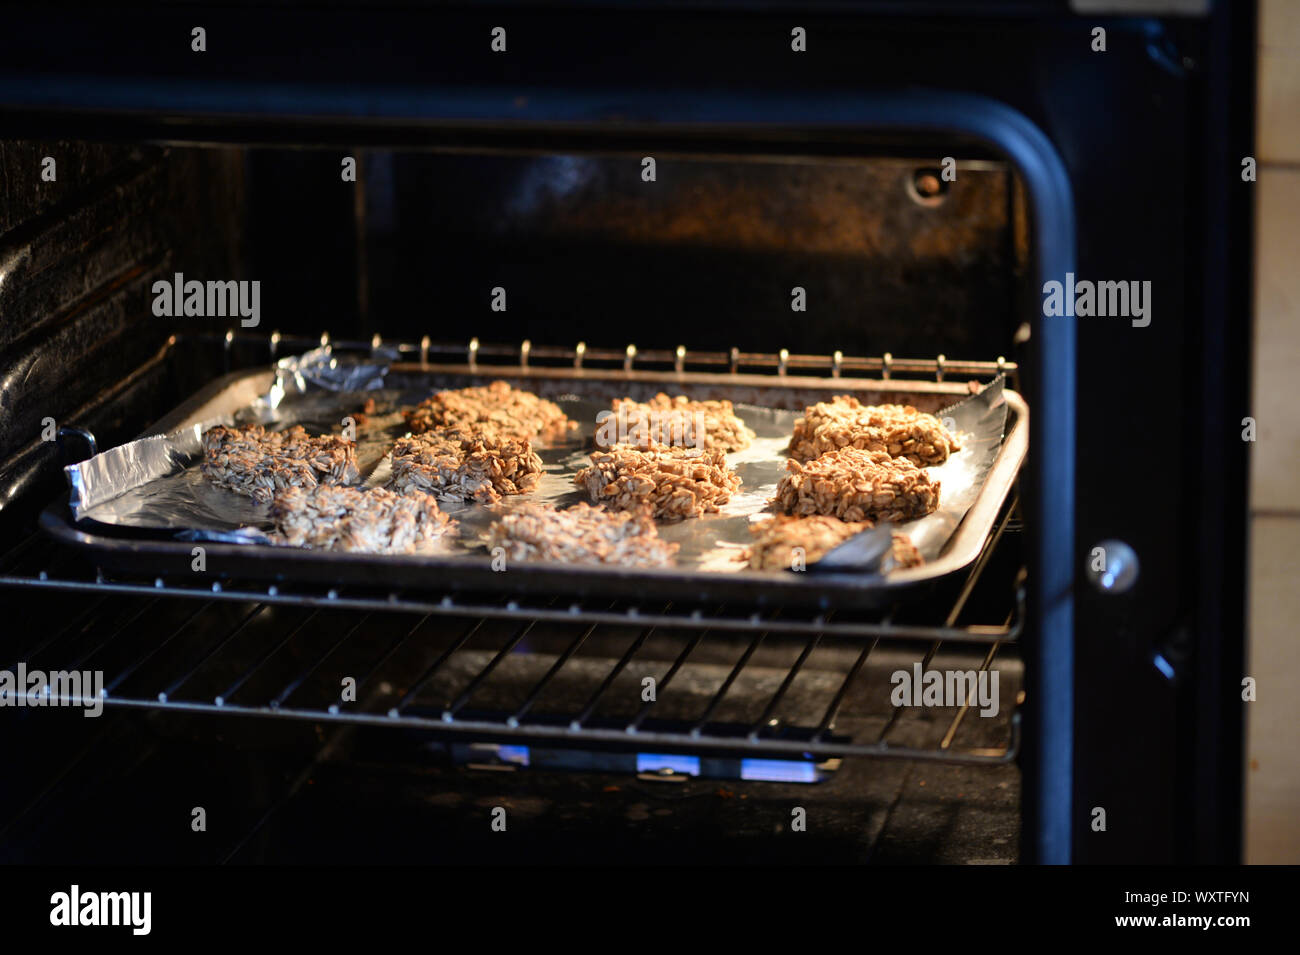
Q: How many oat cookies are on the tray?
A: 10